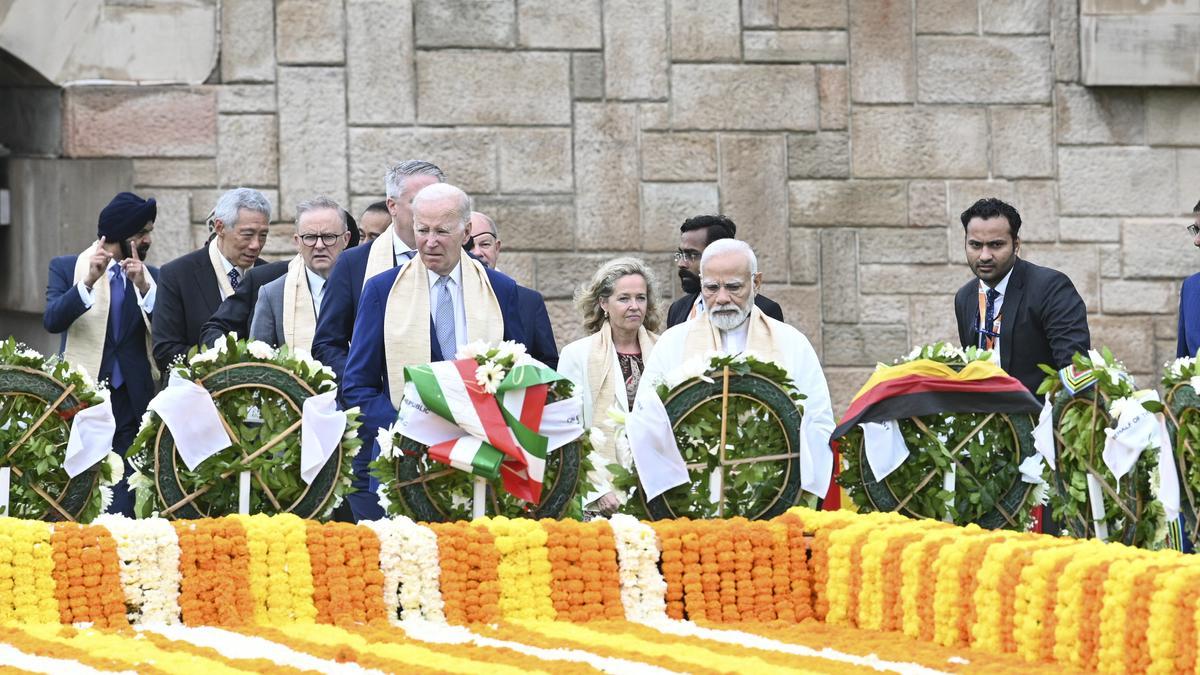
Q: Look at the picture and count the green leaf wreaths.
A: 7